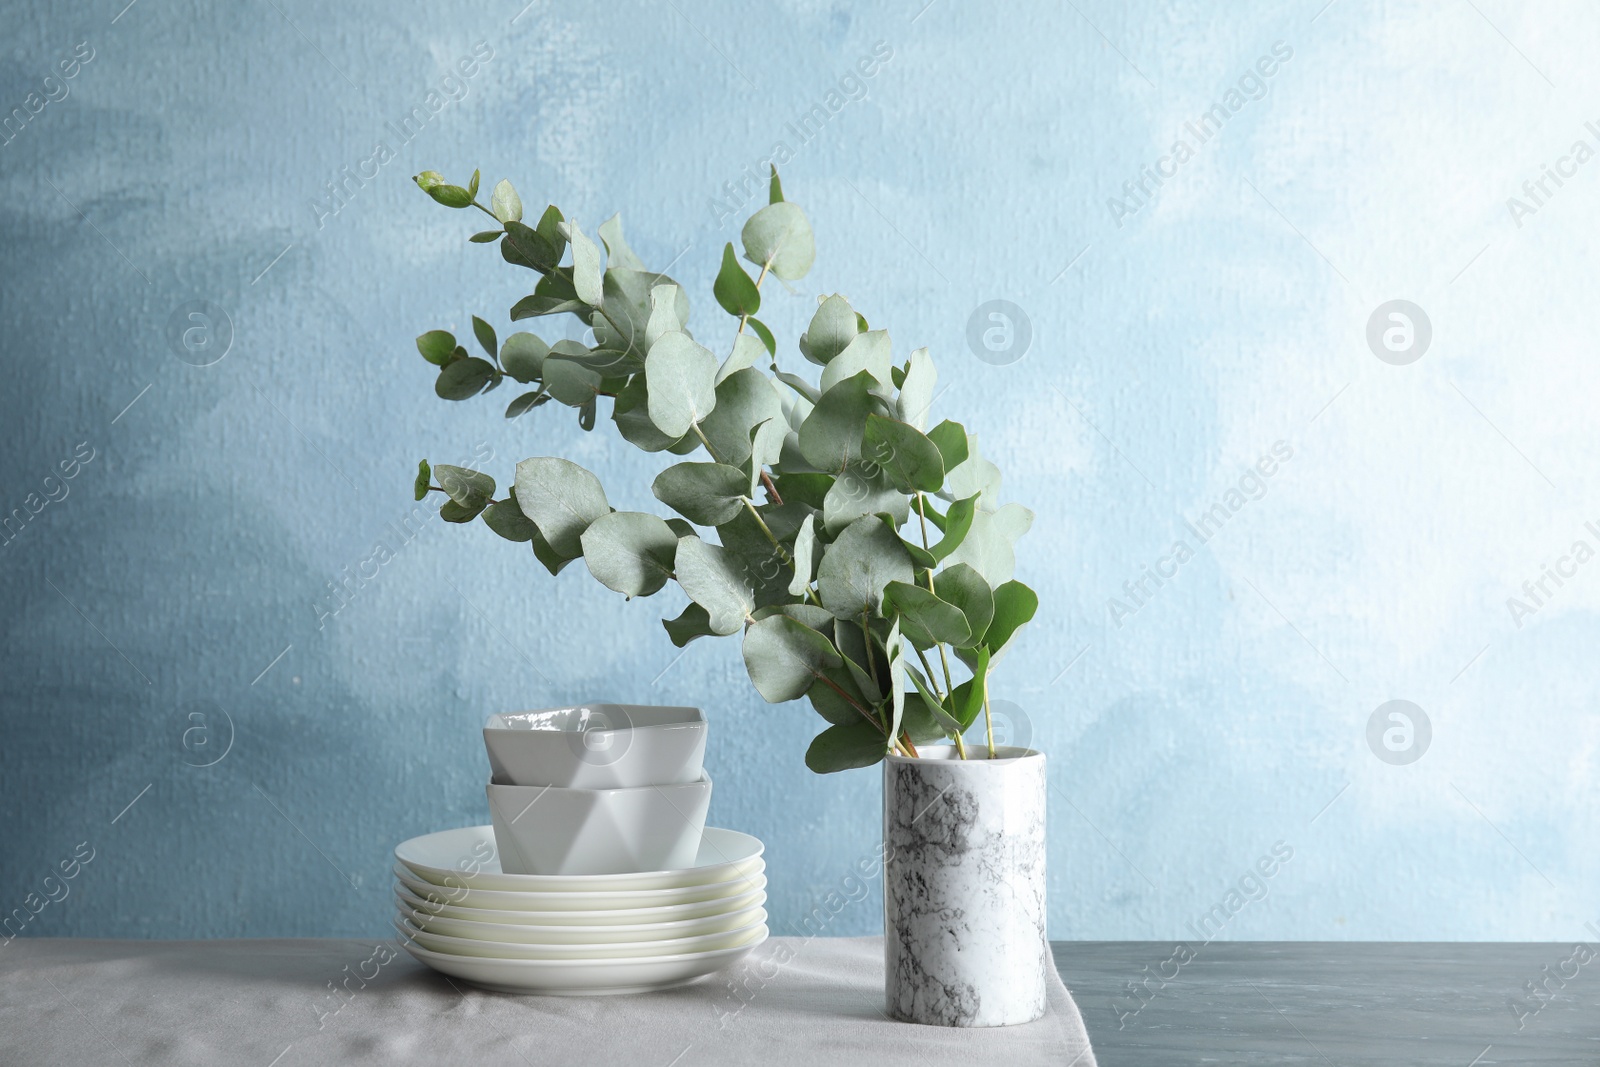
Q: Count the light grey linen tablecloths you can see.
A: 1